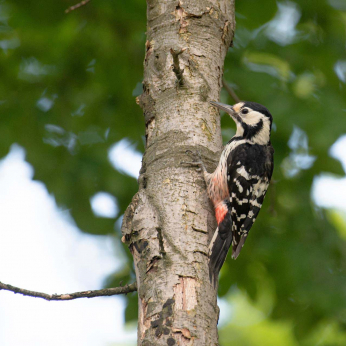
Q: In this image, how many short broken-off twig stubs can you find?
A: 1